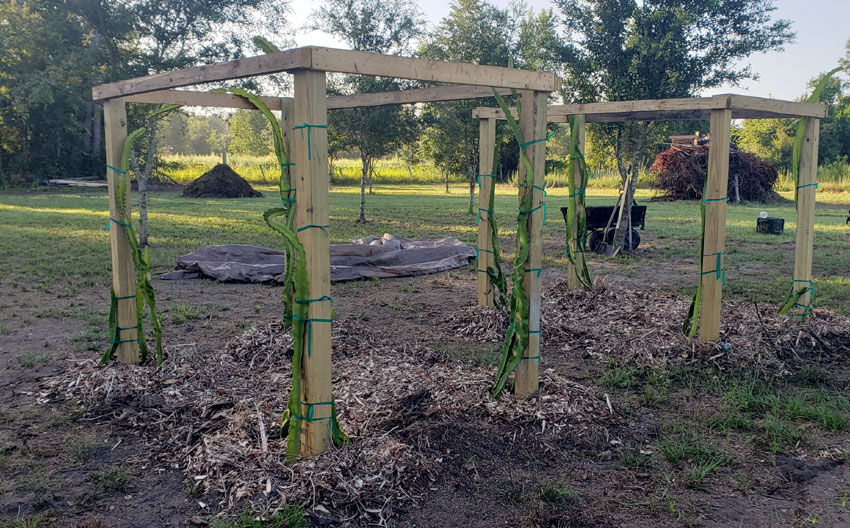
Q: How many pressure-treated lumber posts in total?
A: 8